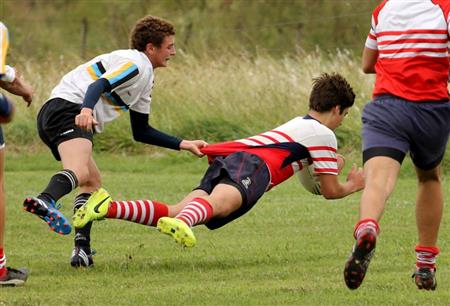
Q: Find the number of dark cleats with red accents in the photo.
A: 2